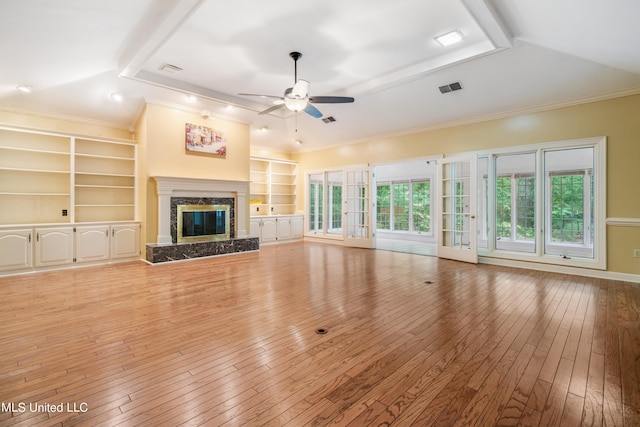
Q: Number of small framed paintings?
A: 1